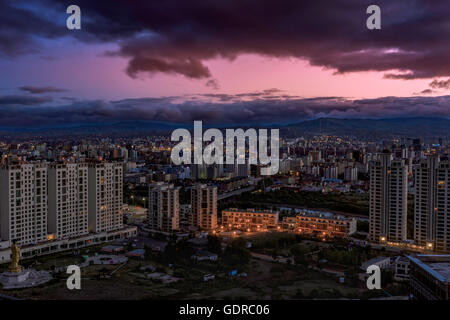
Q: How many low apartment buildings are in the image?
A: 2